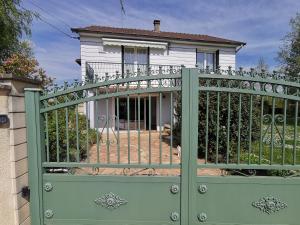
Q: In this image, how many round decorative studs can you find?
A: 6